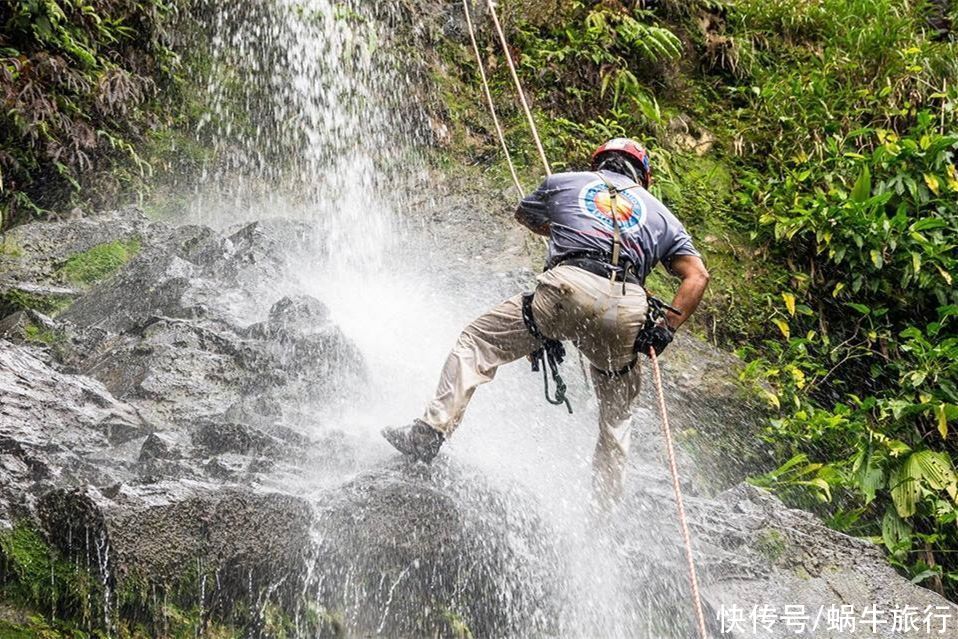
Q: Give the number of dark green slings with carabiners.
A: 1